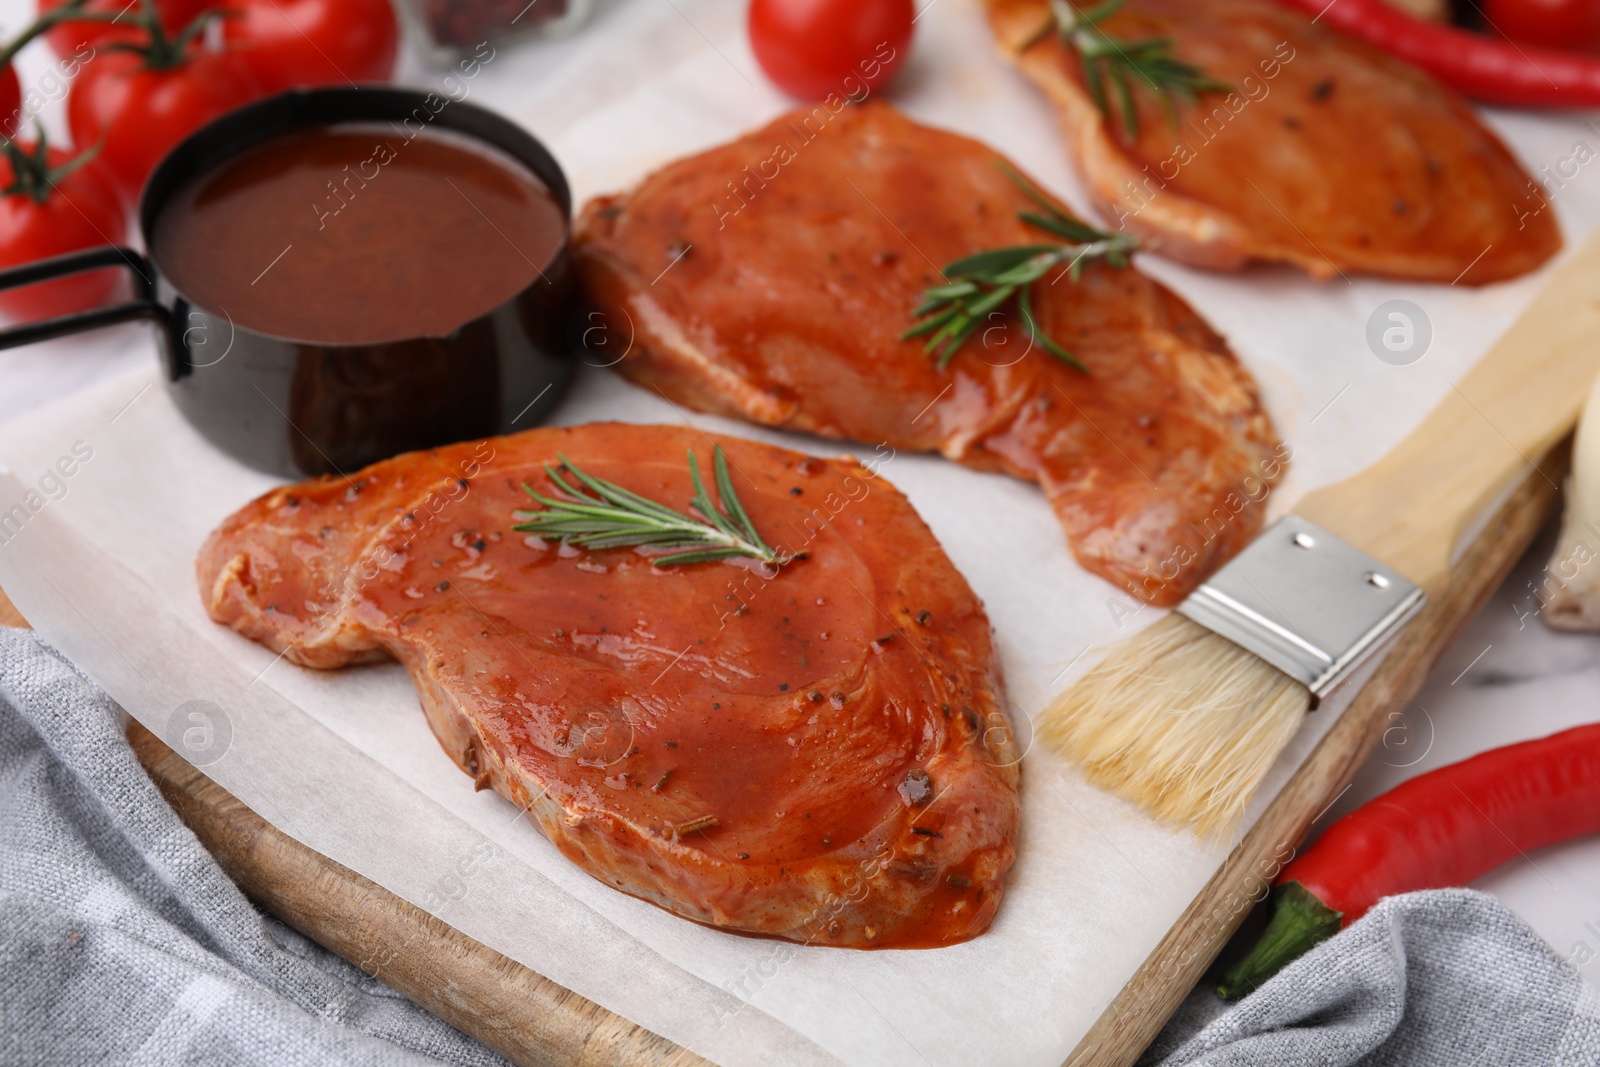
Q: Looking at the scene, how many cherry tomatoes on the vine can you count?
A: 5